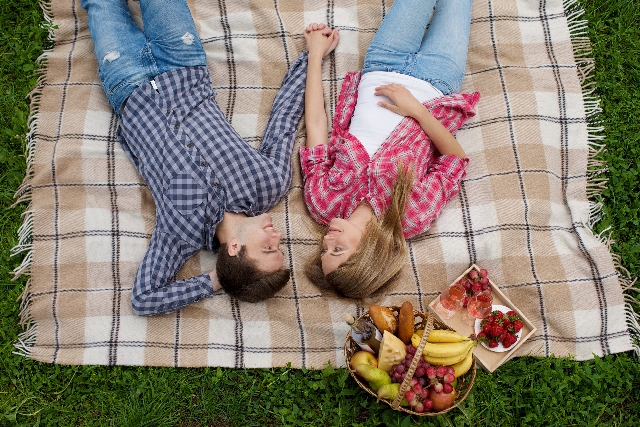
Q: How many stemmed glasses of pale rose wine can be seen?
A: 2